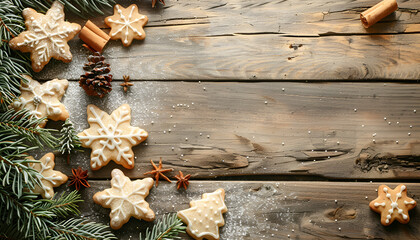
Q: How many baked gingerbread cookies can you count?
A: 8